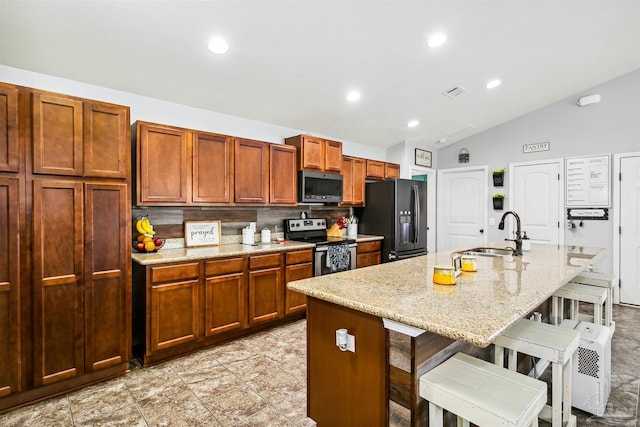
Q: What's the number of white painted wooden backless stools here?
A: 4